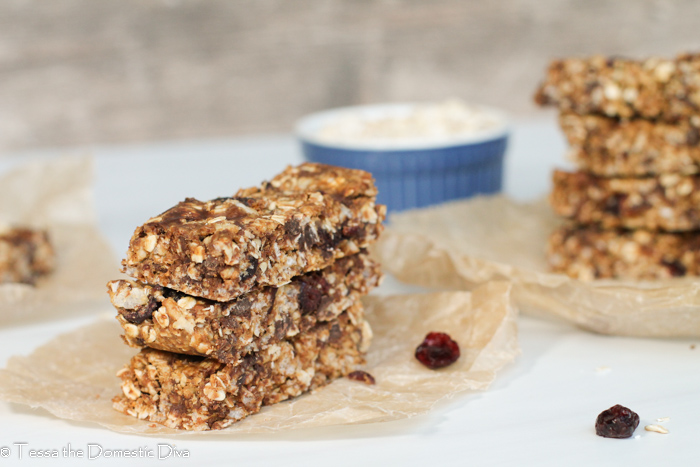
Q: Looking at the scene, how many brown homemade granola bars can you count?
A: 8